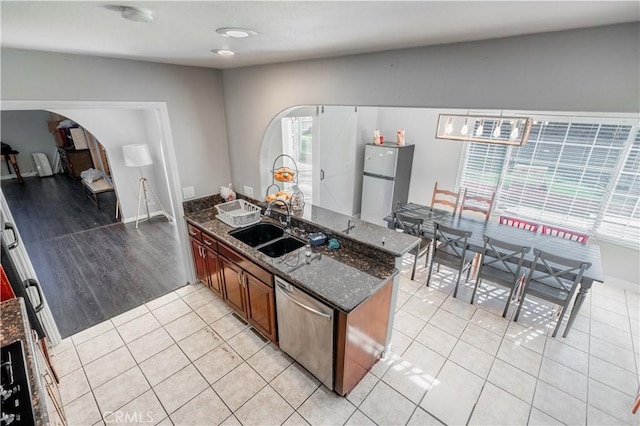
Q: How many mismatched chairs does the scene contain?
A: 4